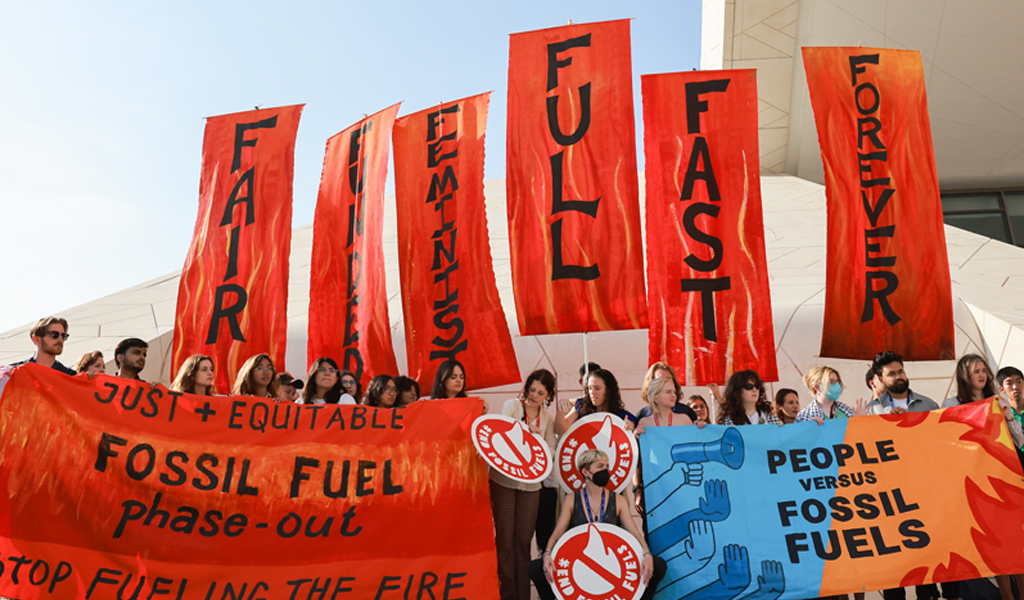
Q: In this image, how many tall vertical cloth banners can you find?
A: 6